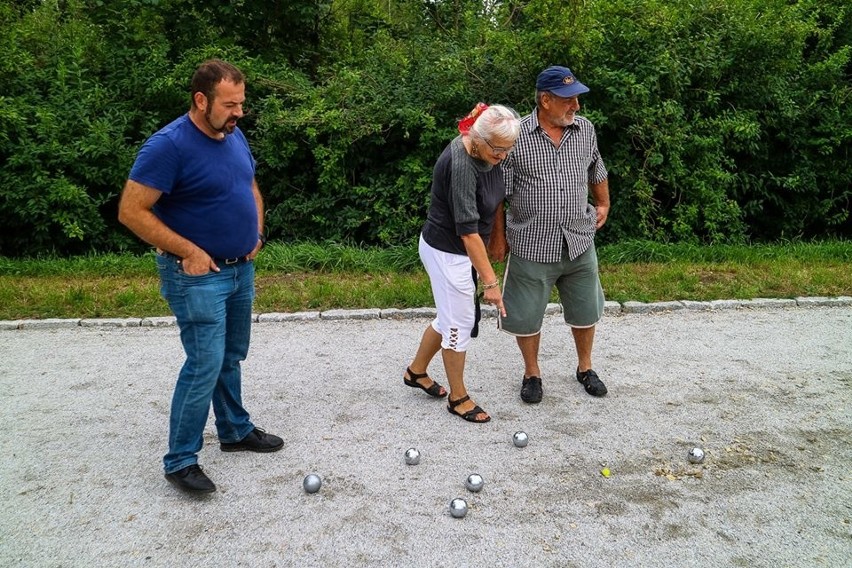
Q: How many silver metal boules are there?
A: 6